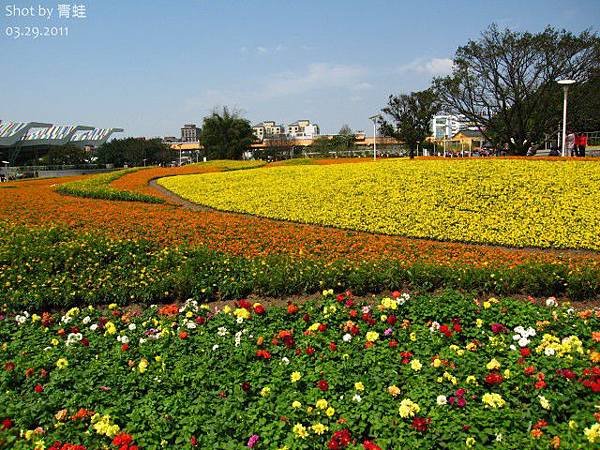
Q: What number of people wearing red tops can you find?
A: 2